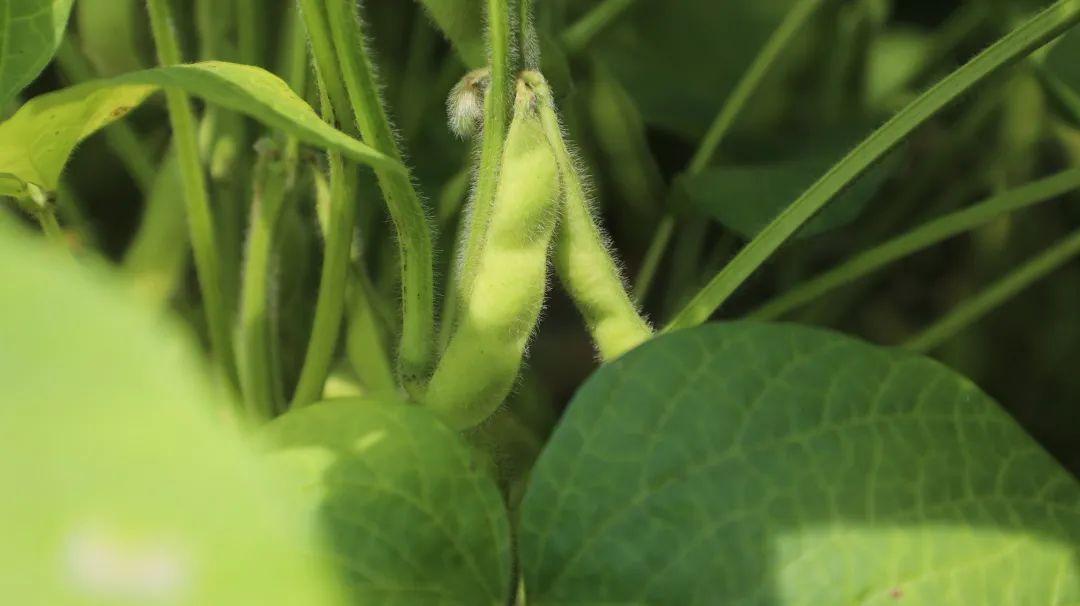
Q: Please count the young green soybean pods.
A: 2